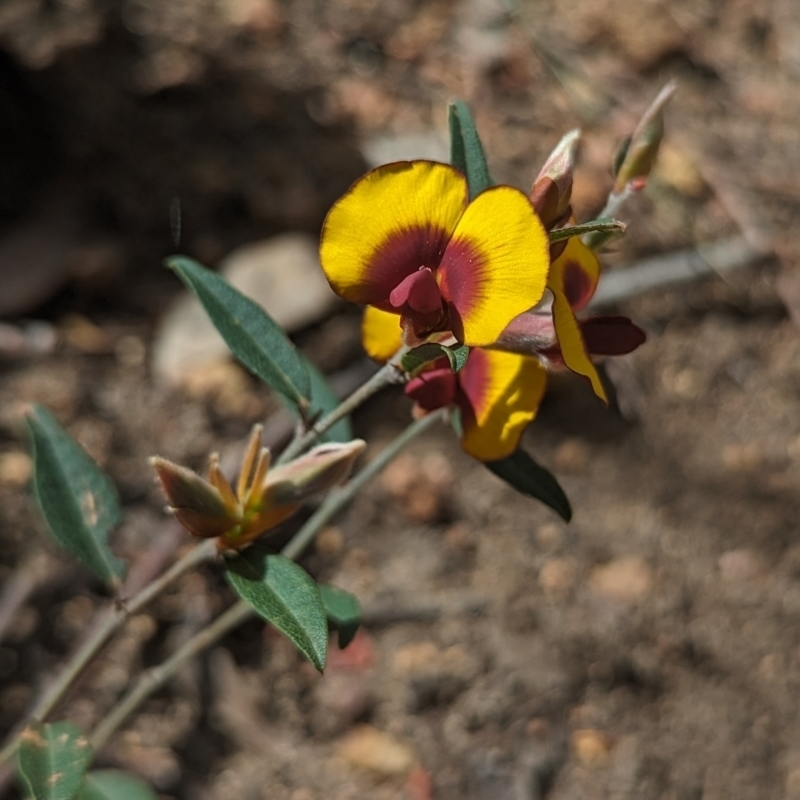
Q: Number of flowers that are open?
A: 3